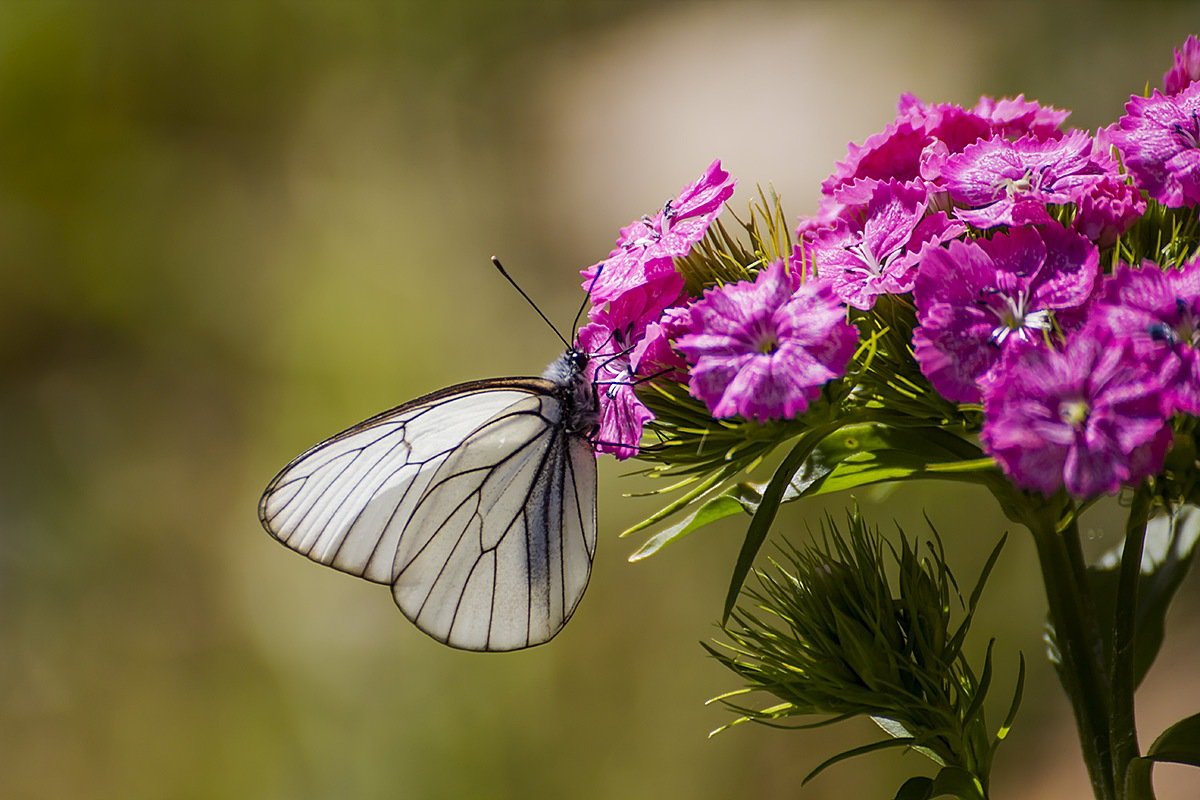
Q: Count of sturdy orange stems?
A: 0